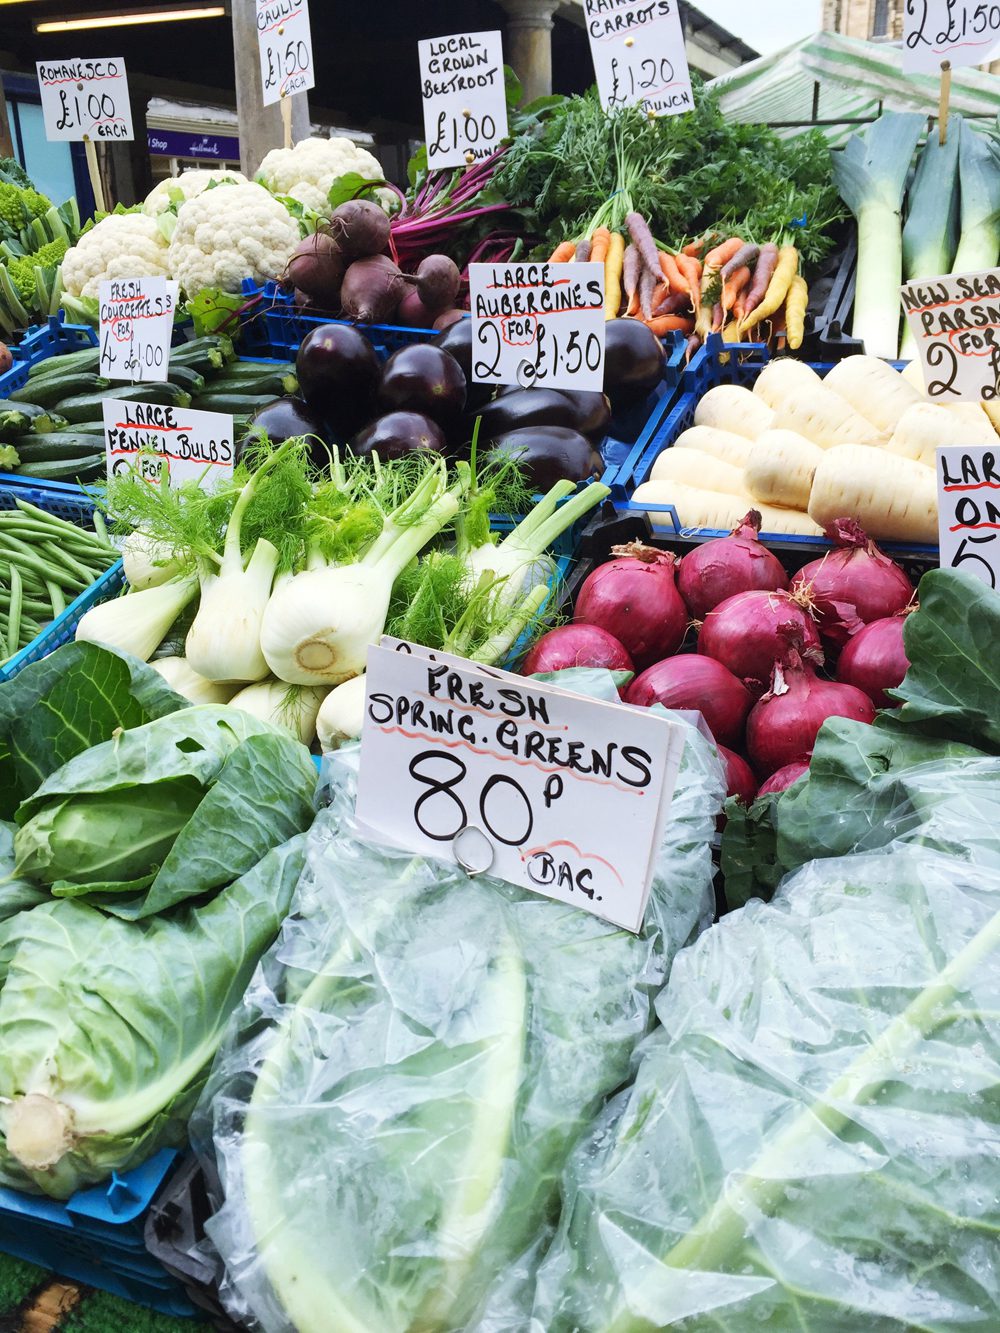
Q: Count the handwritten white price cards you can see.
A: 11